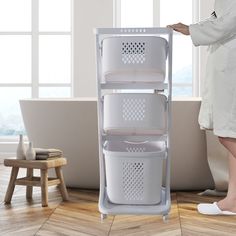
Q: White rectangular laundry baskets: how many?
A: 3